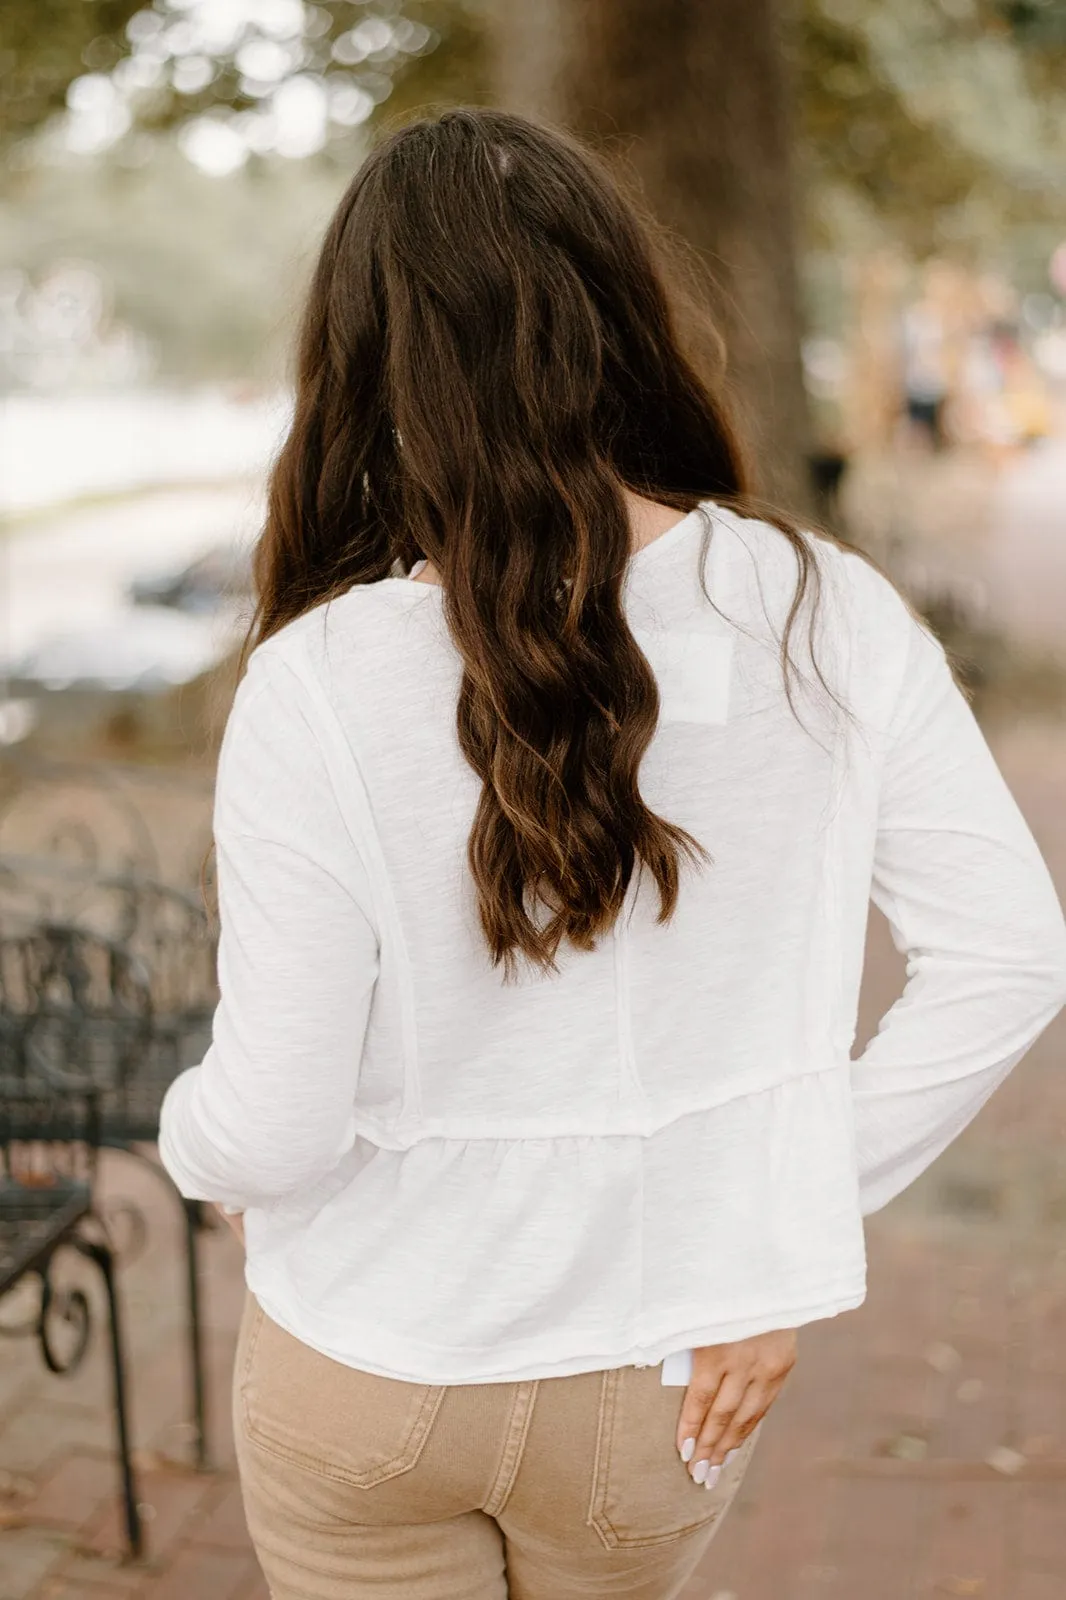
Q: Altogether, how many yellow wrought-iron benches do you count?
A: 0